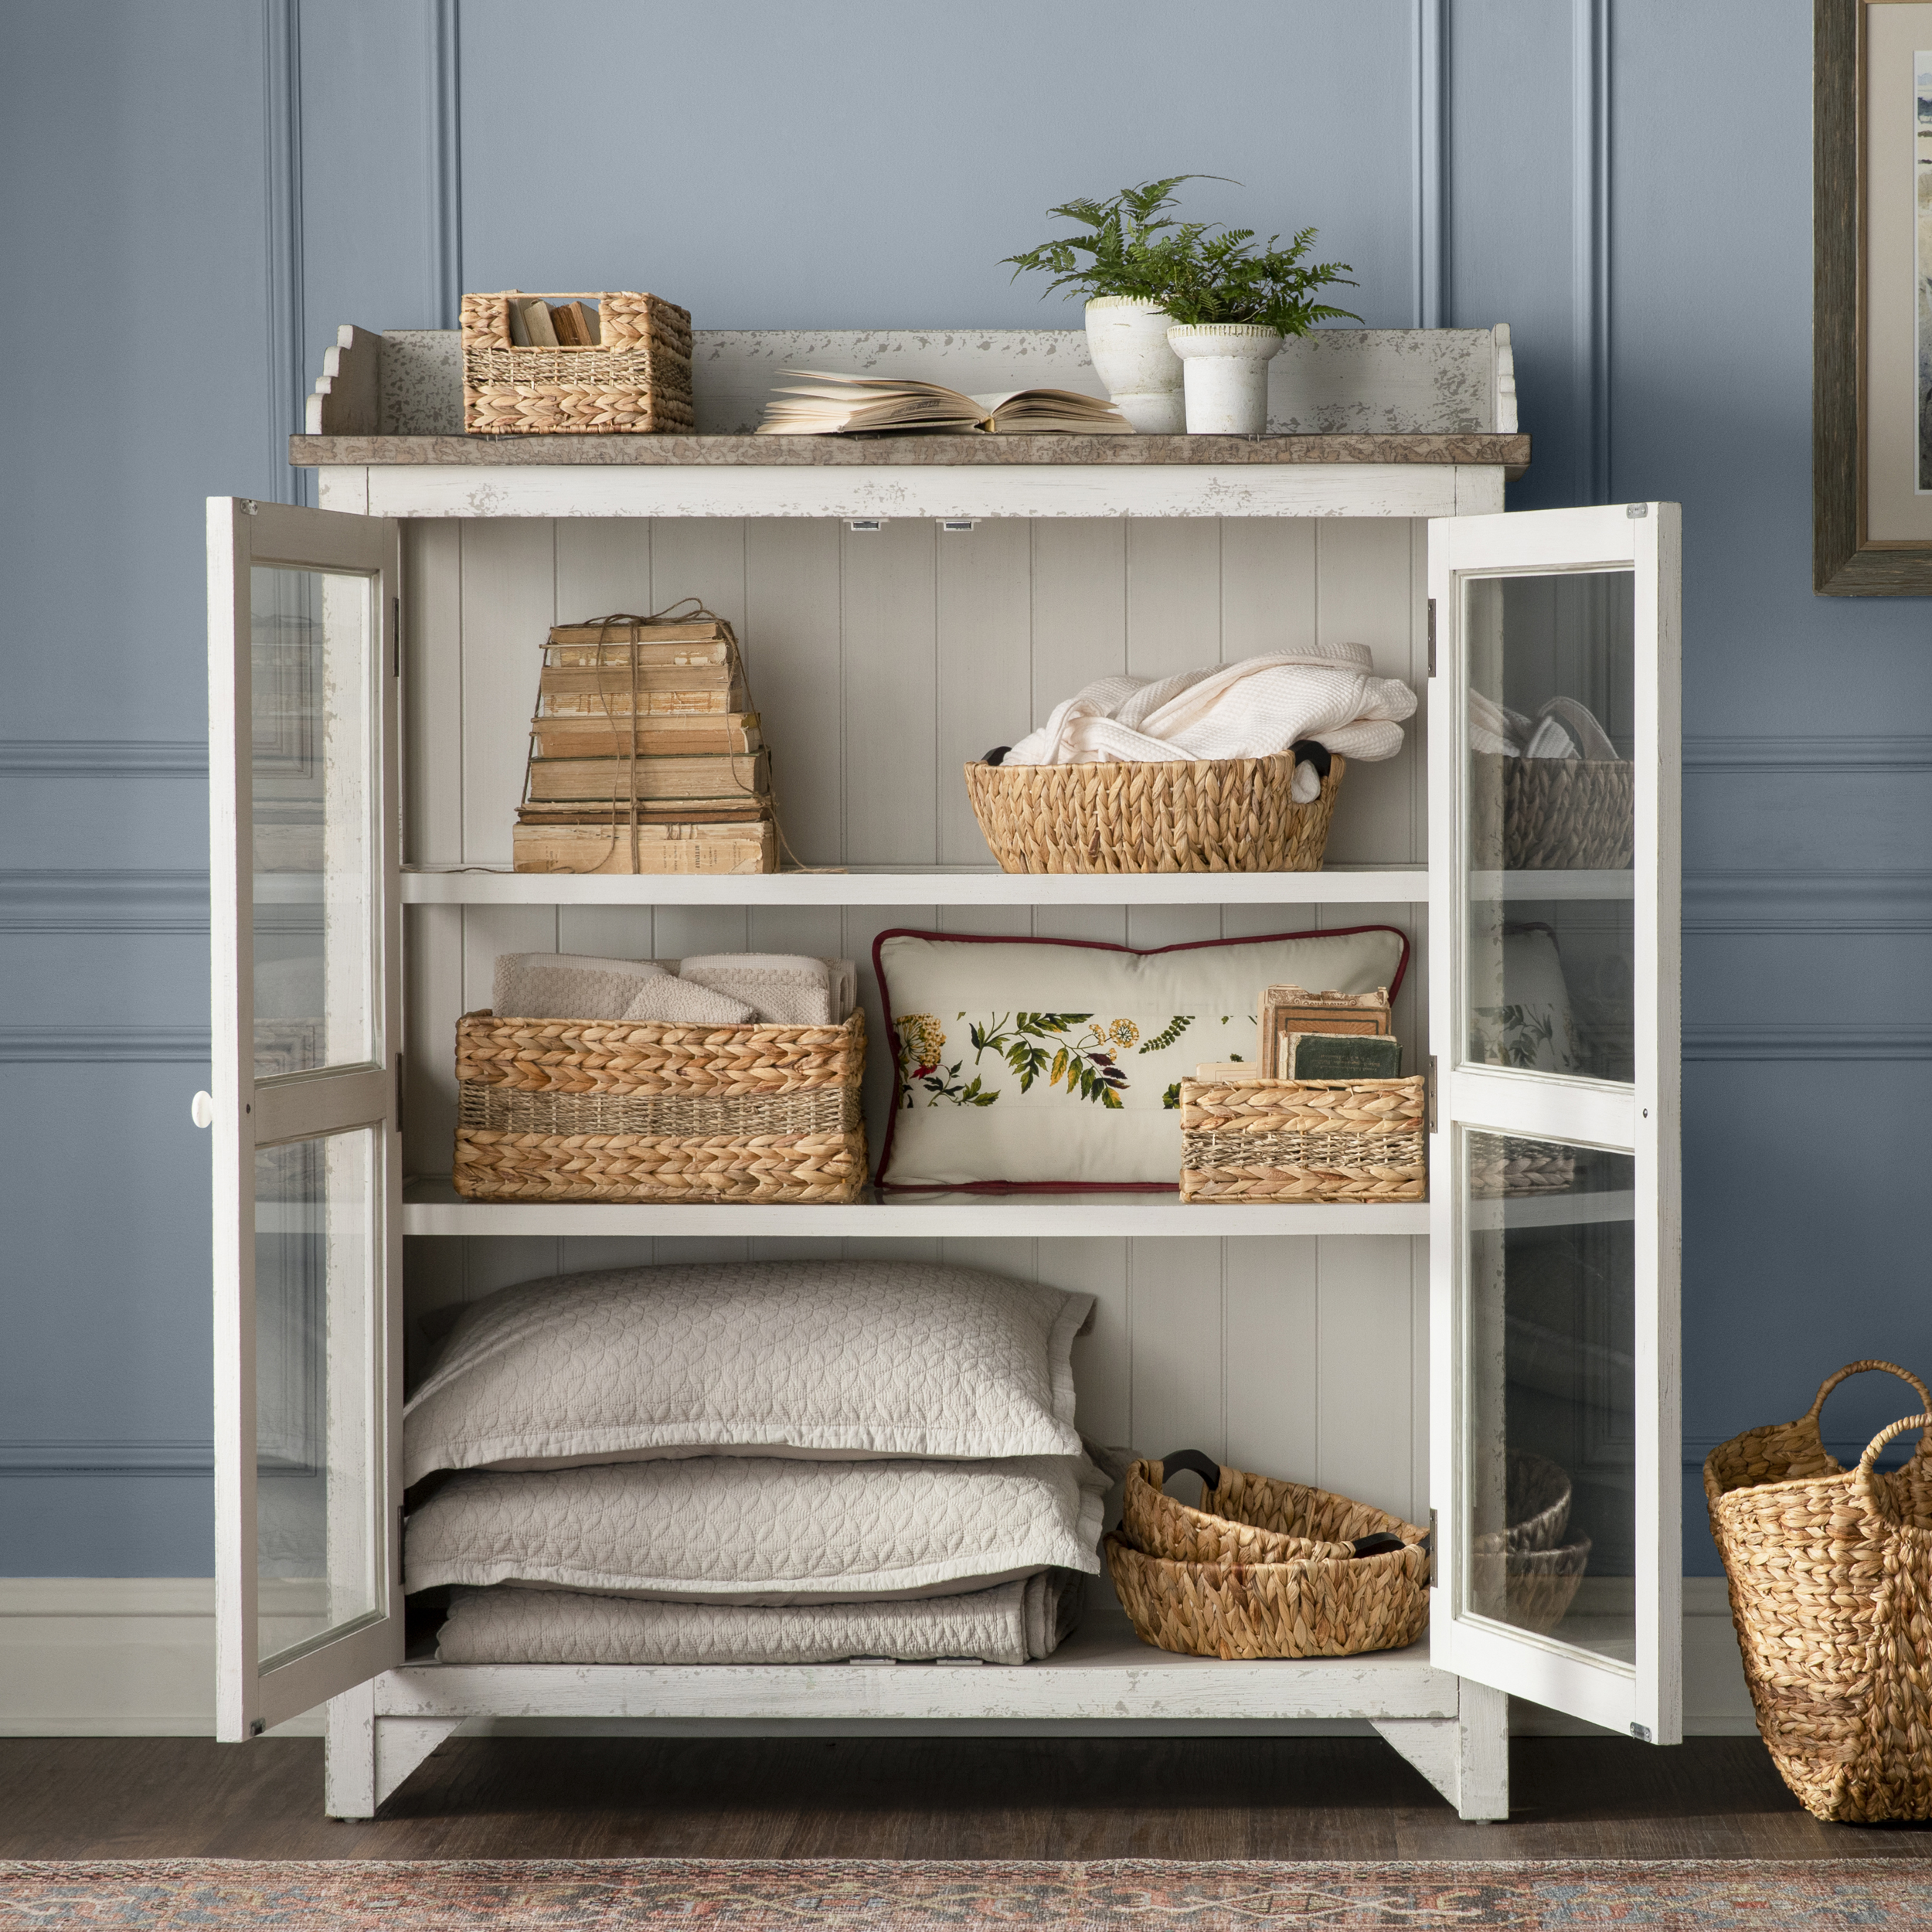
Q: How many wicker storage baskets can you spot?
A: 7